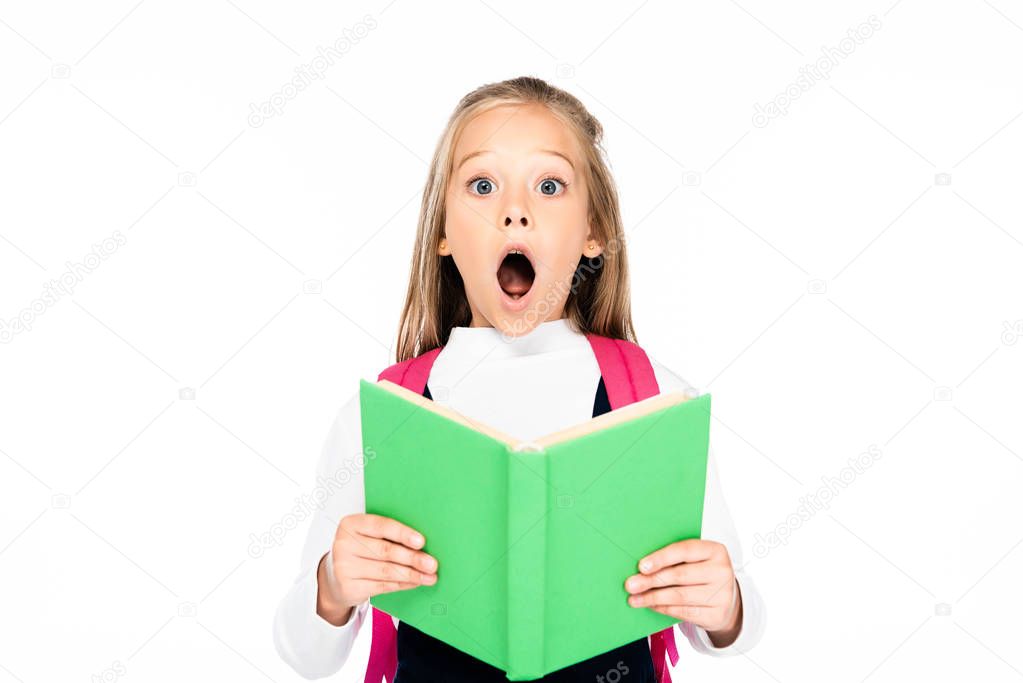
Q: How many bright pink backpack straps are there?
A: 2